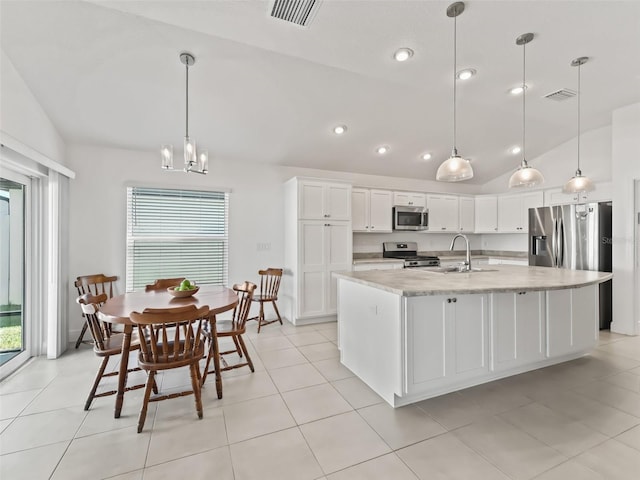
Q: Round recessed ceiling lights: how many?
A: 7